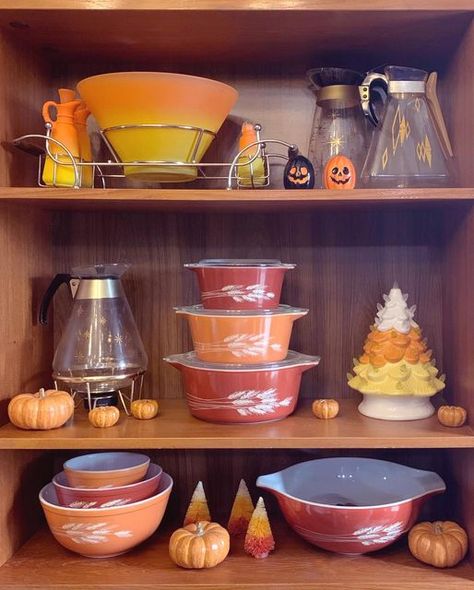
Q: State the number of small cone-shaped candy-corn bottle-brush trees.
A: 3